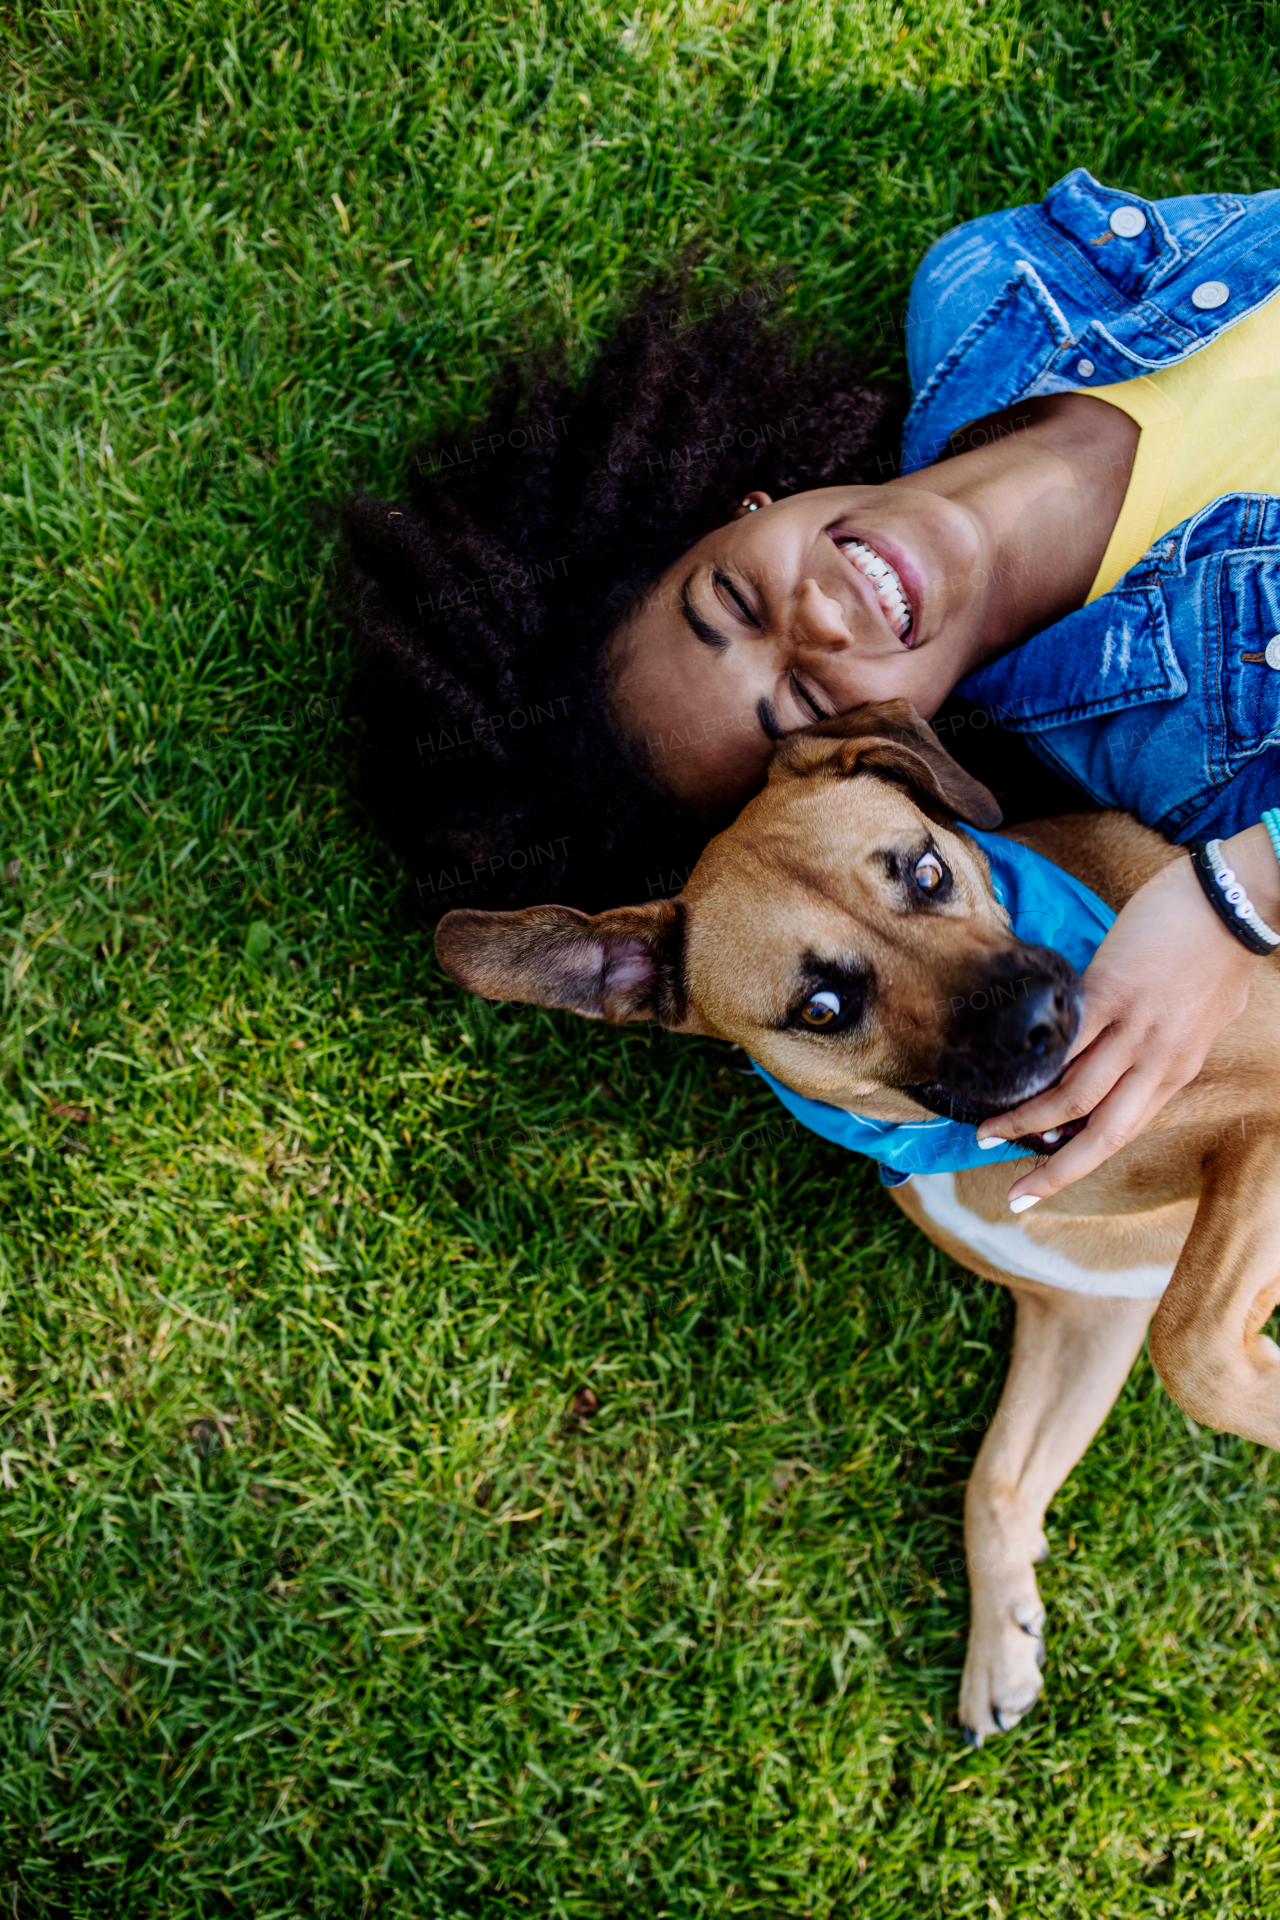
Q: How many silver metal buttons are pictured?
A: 4